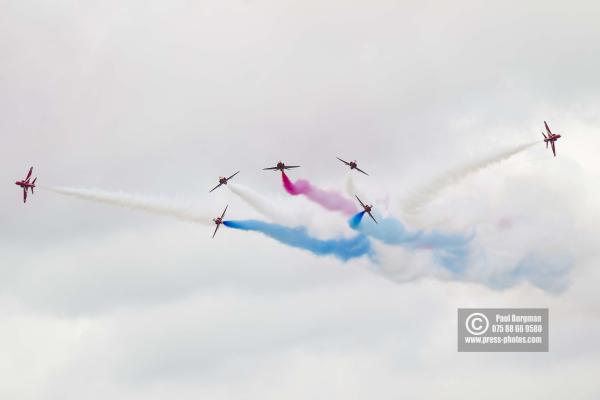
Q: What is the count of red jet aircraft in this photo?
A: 7